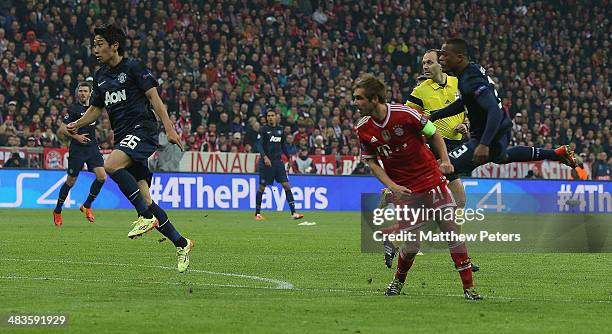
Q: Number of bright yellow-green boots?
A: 2